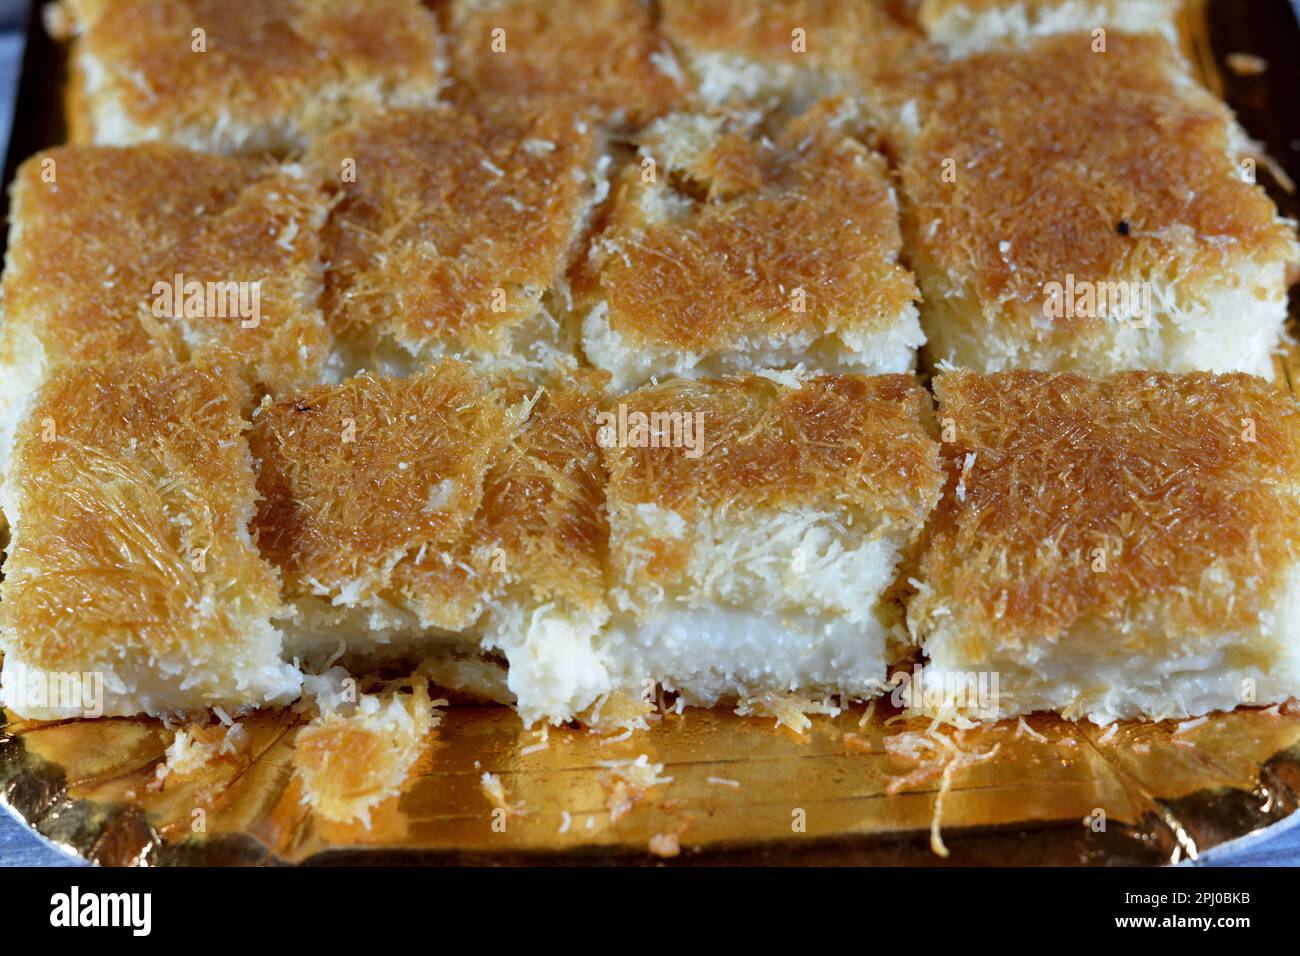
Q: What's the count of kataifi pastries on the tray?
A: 12